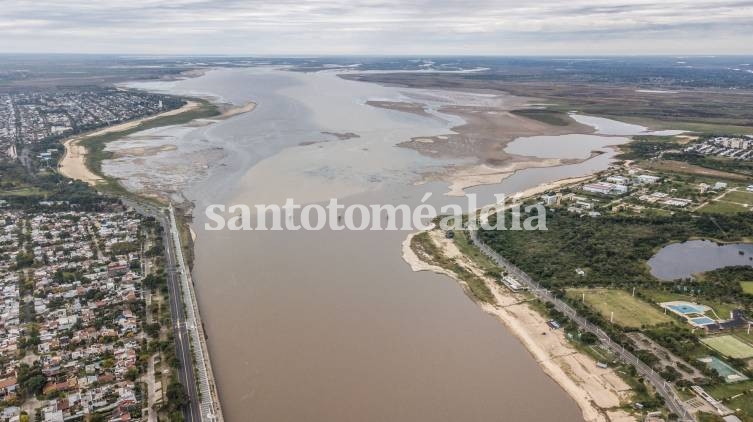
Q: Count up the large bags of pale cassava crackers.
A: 0